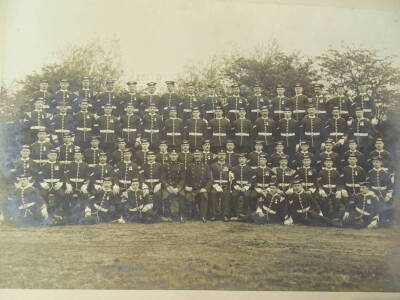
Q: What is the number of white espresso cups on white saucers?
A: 0